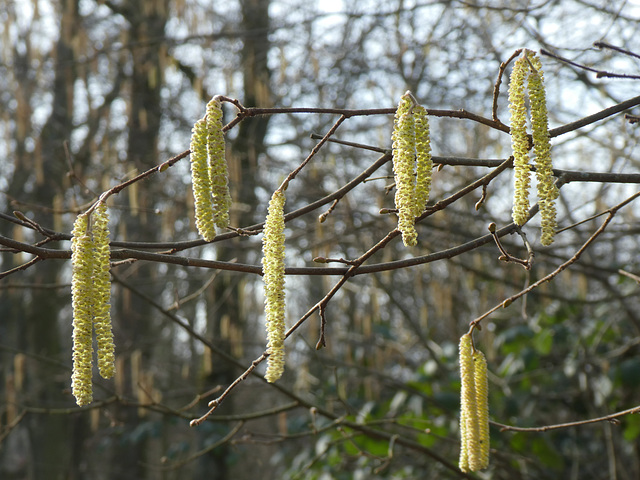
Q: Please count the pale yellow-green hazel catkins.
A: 11